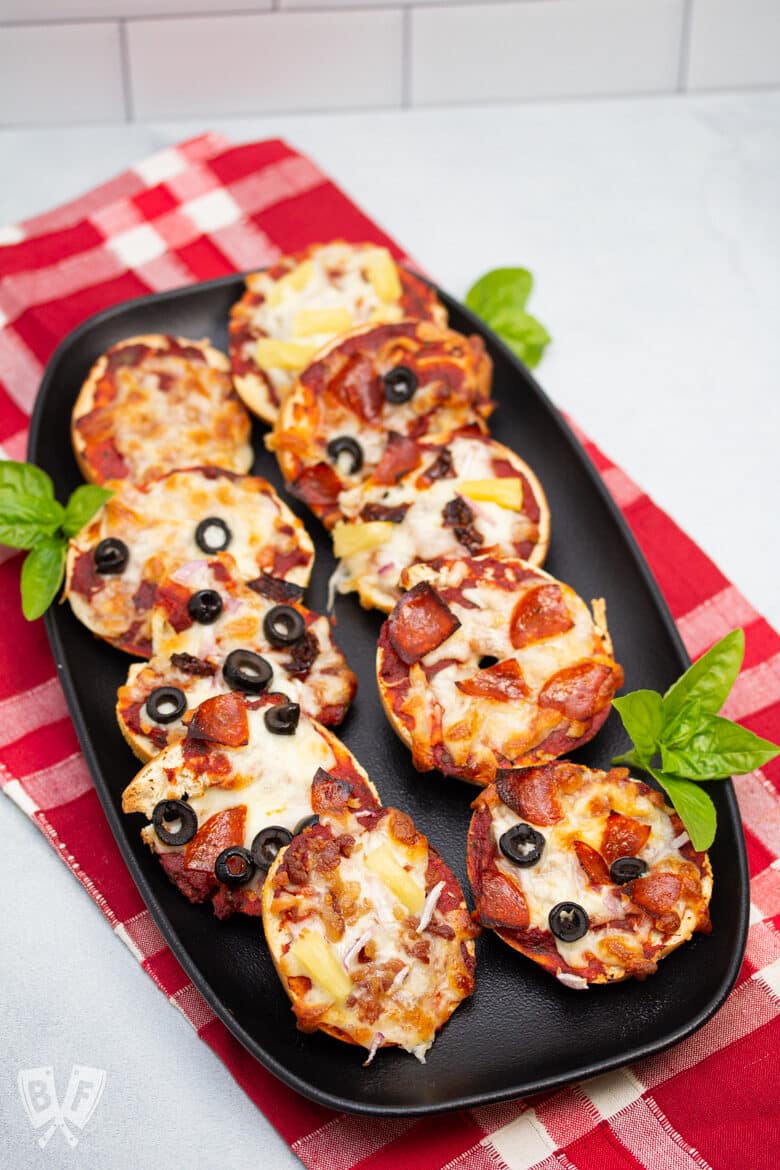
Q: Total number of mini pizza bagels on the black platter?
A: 10